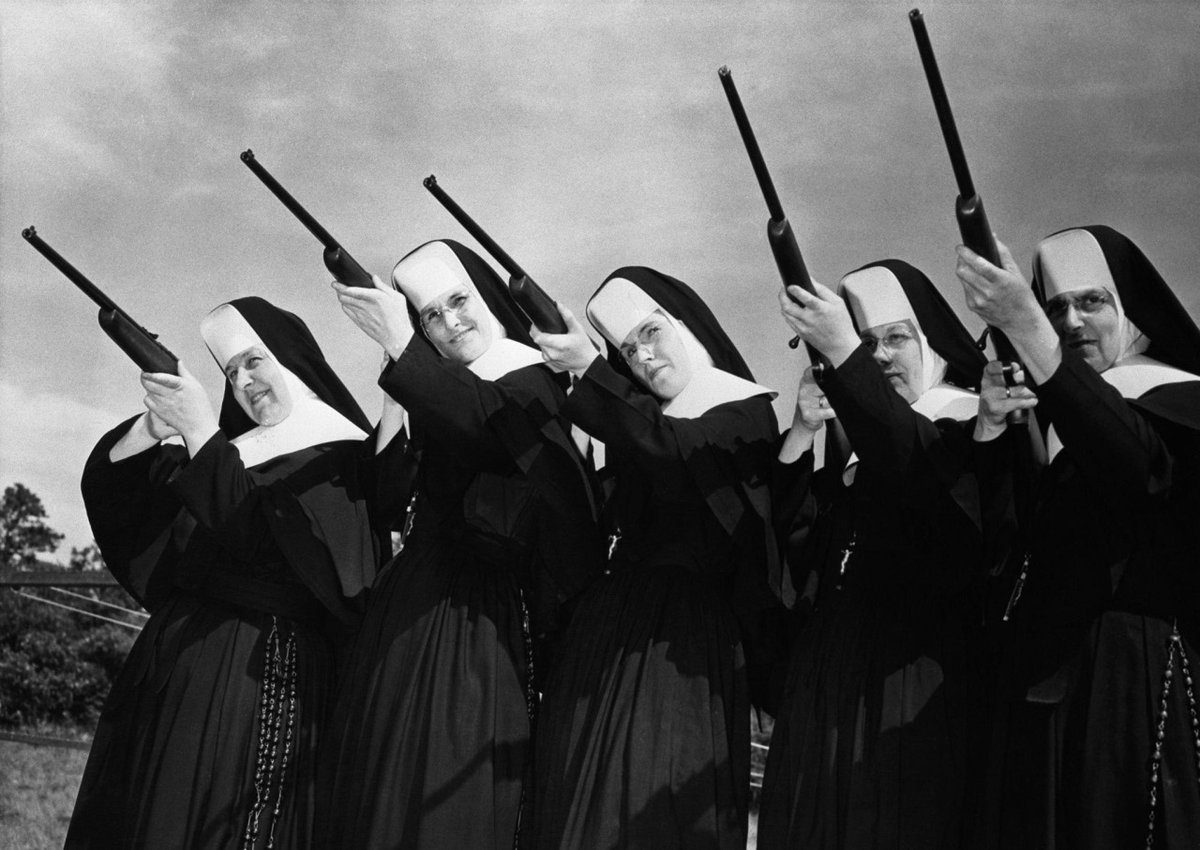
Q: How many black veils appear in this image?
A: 5